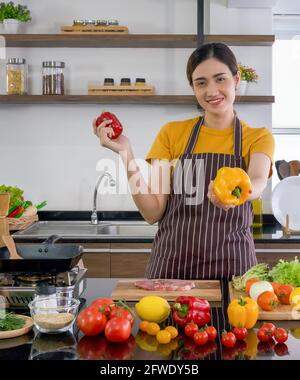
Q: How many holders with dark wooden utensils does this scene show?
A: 1